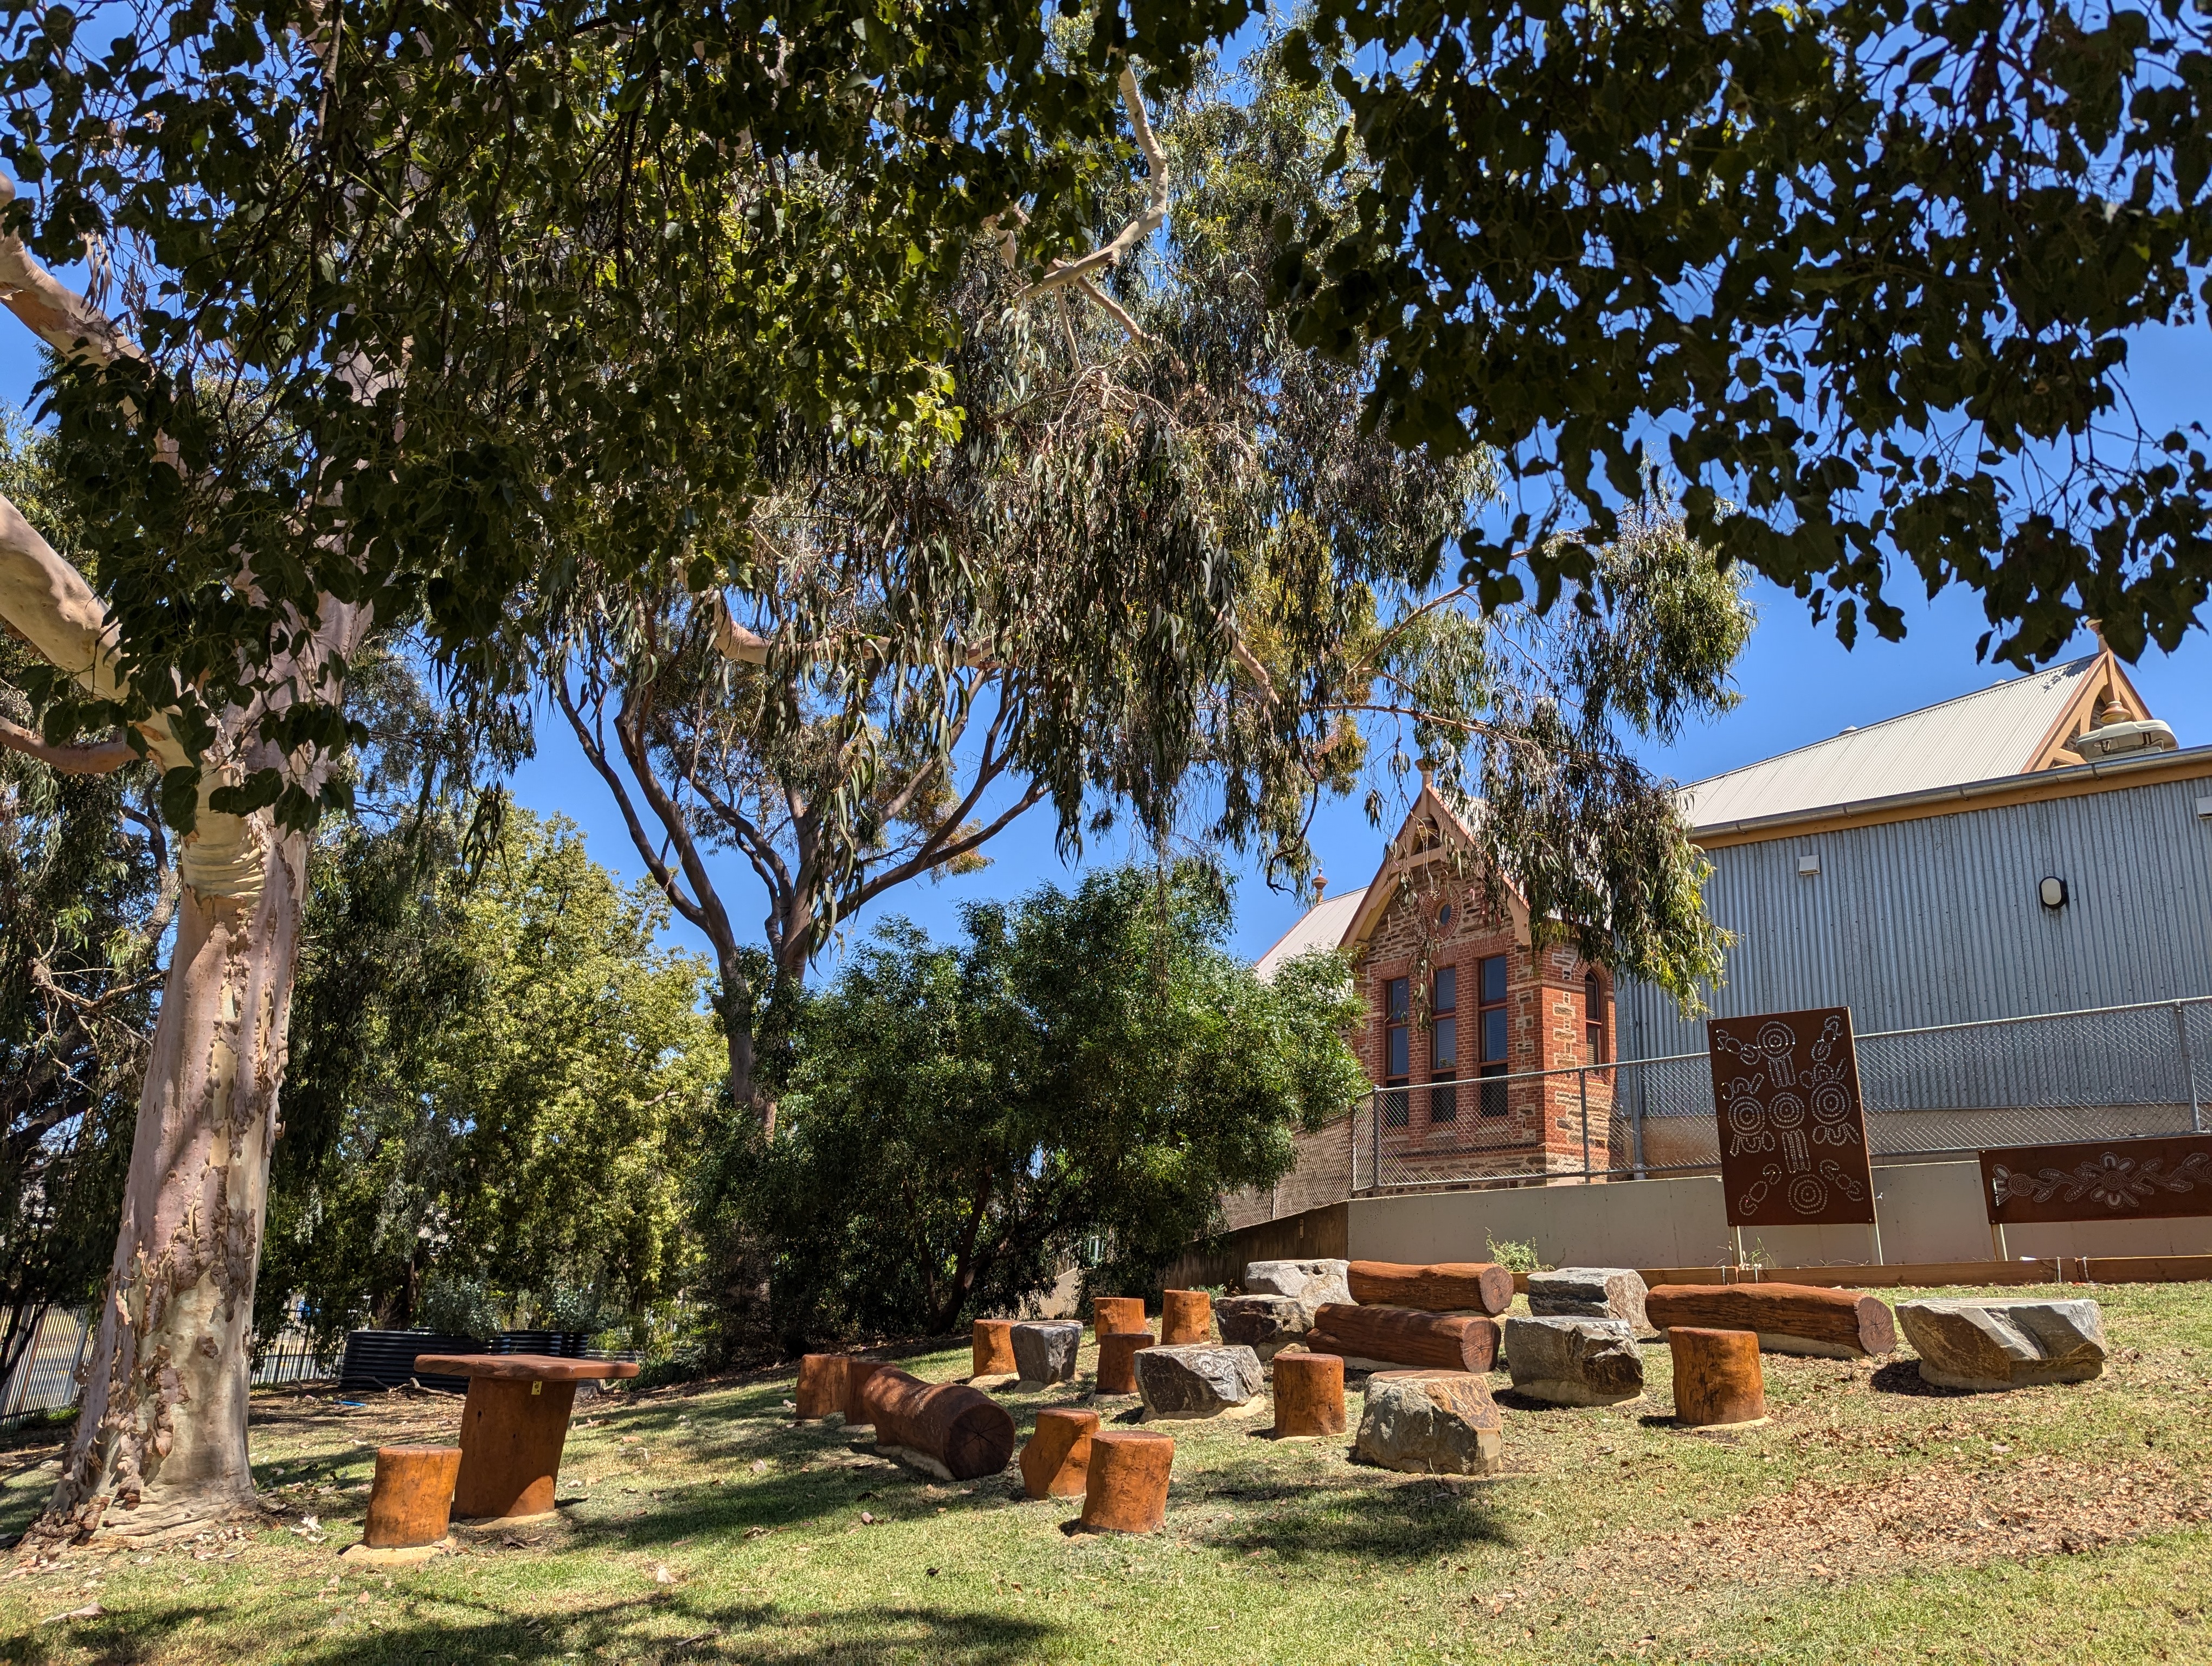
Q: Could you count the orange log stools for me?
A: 11